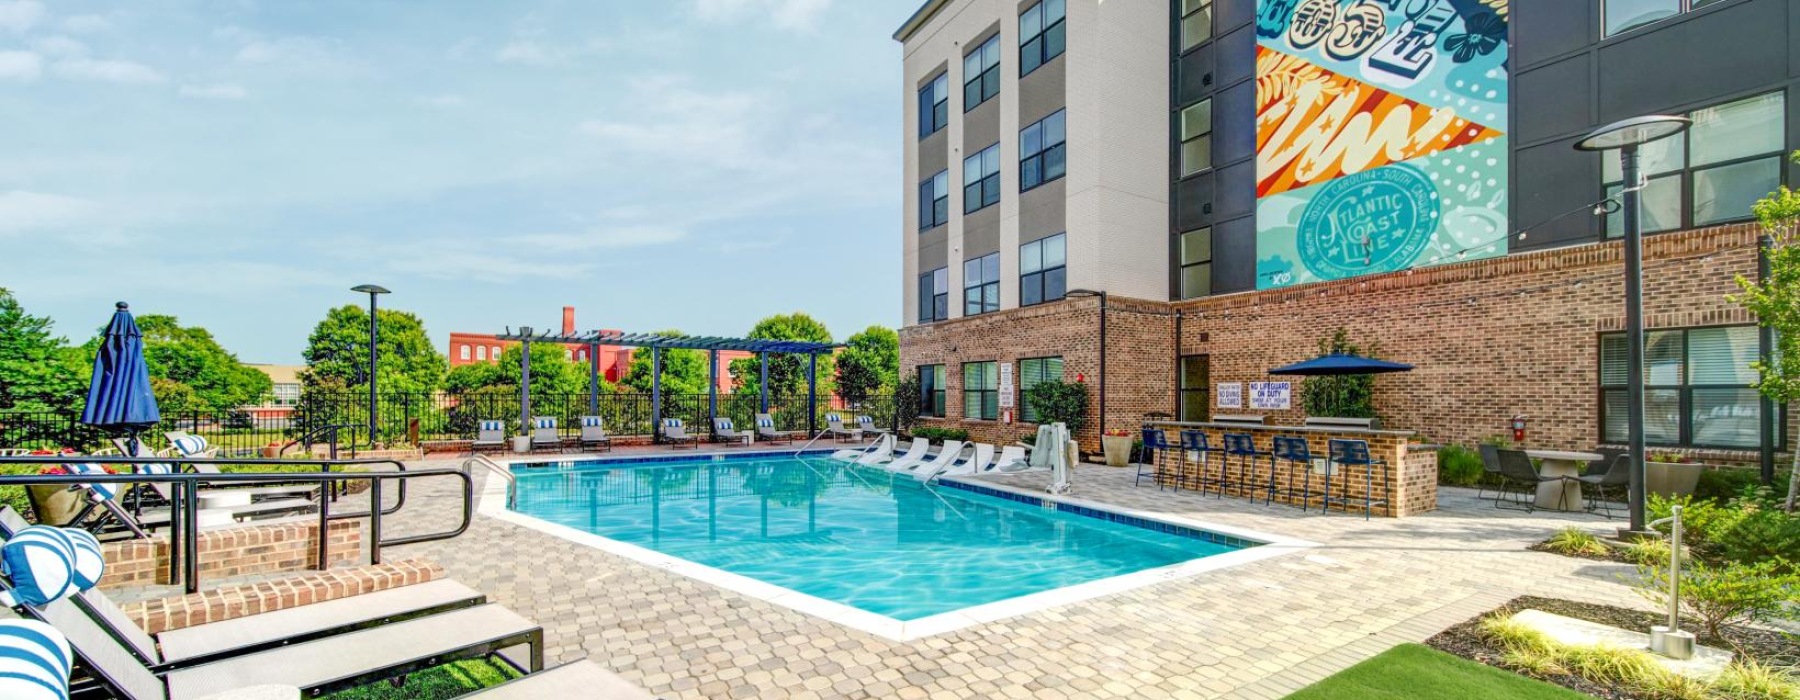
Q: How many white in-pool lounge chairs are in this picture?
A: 5